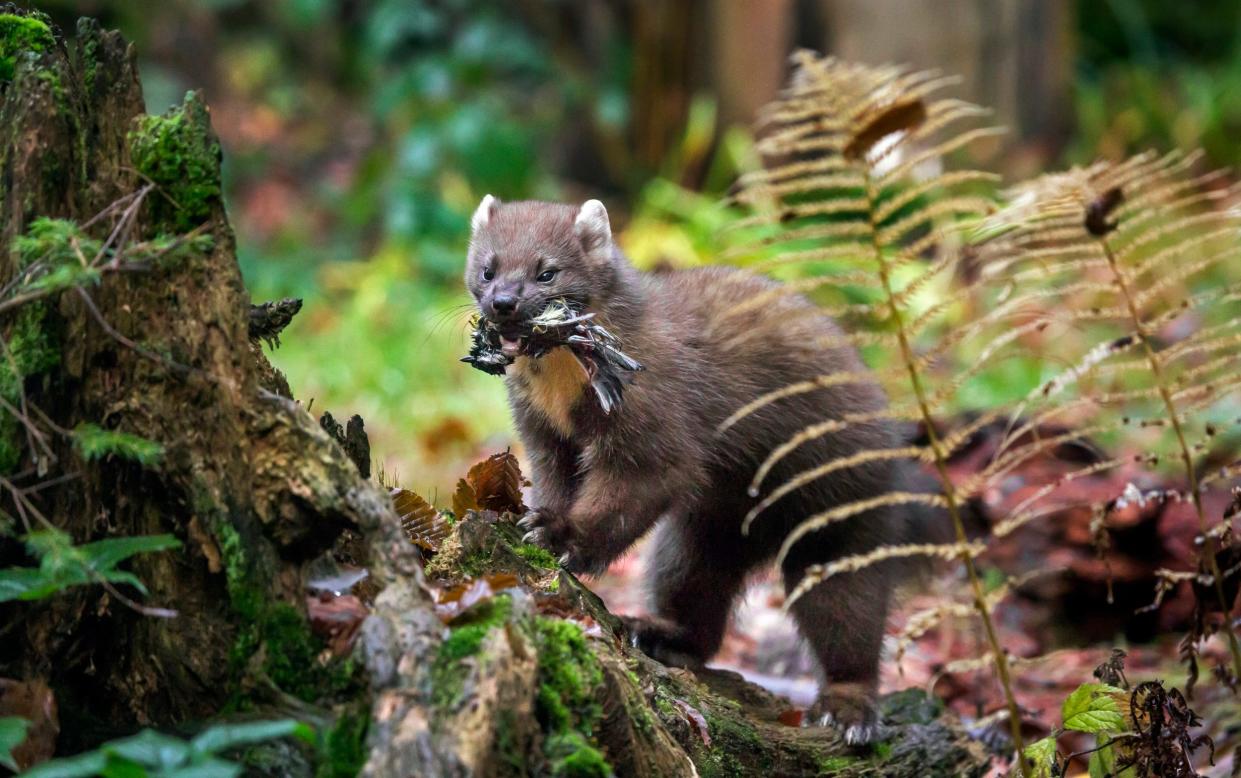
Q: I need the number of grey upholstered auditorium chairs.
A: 0